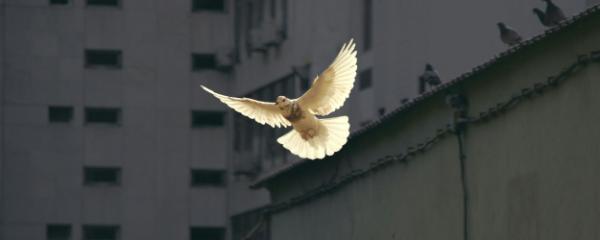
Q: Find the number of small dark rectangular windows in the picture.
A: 13